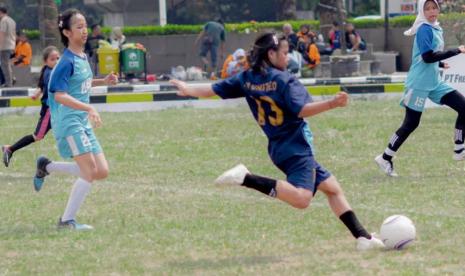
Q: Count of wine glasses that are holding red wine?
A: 0